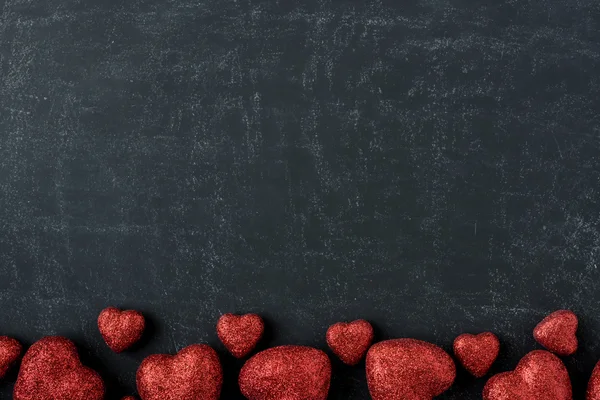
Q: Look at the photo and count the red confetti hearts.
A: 13